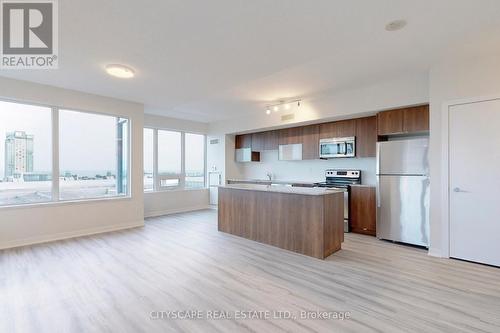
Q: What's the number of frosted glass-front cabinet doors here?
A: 2